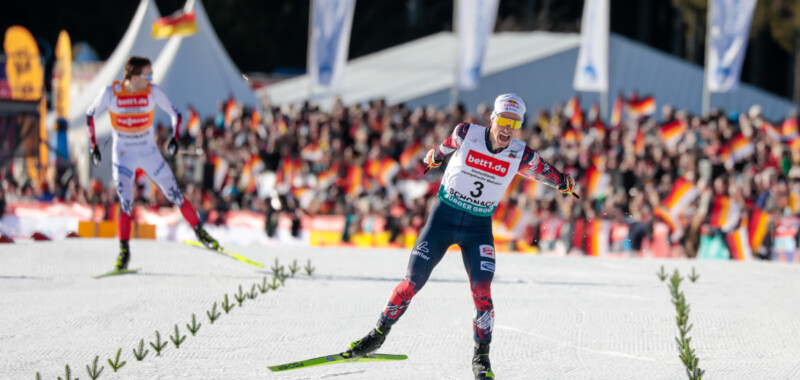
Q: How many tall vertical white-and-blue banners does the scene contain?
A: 4